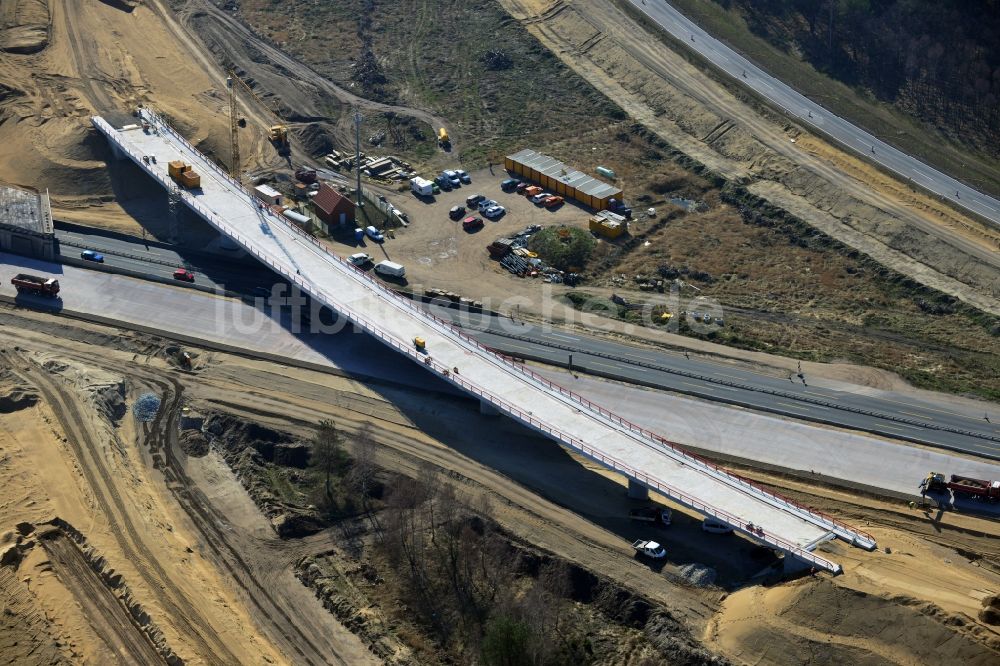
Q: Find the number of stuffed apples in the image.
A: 0